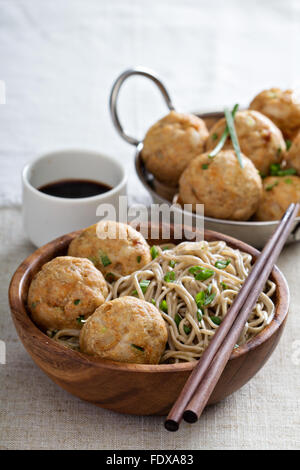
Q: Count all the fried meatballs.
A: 9